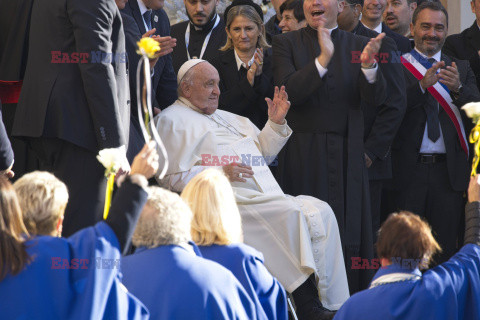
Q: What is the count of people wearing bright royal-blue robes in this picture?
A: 5